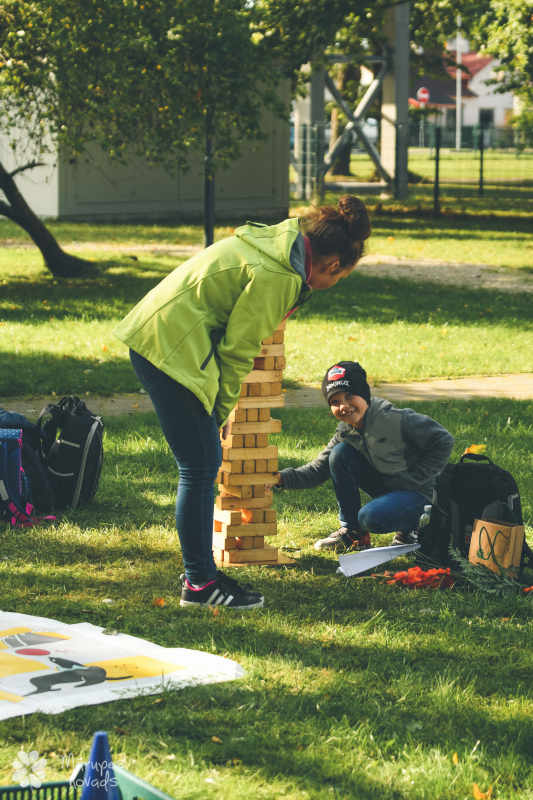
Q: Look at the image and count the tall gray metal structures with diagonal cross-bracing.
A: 1